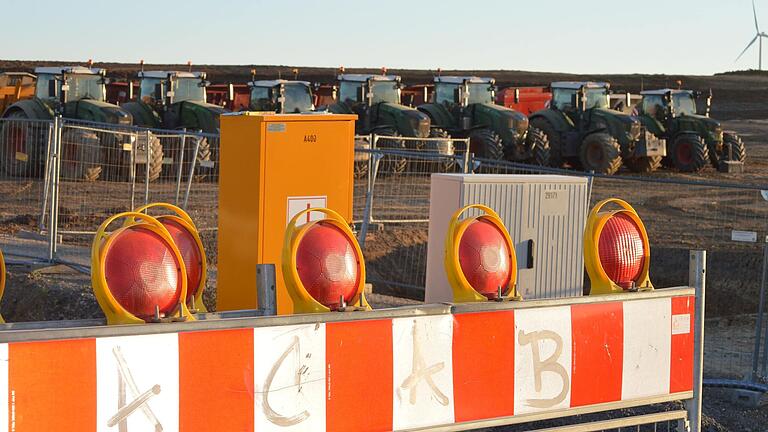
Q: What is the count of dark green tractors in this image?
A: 7